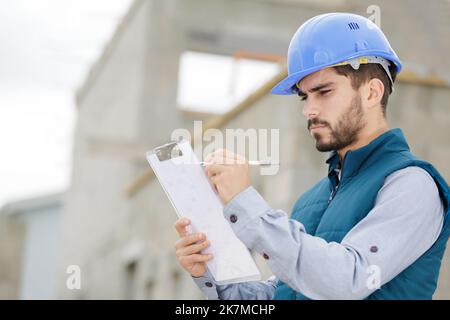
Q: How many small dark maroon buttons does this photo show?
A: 4